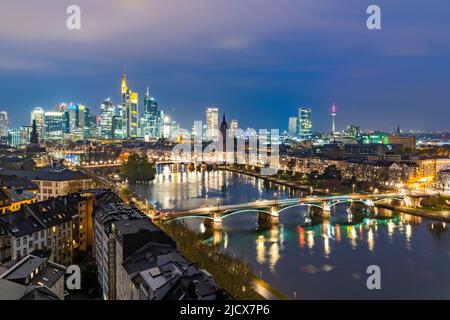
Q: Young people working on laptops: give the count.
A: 0